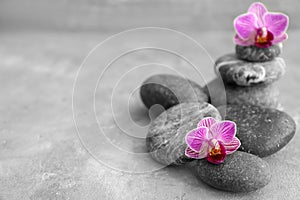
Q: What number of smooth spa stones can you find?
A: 7